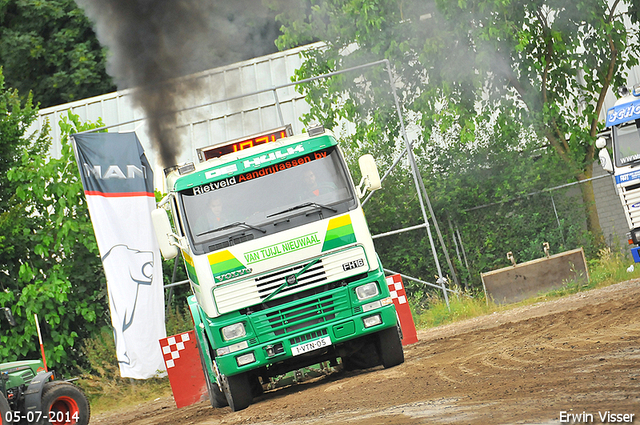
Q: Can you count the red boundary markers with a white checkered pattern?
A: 2